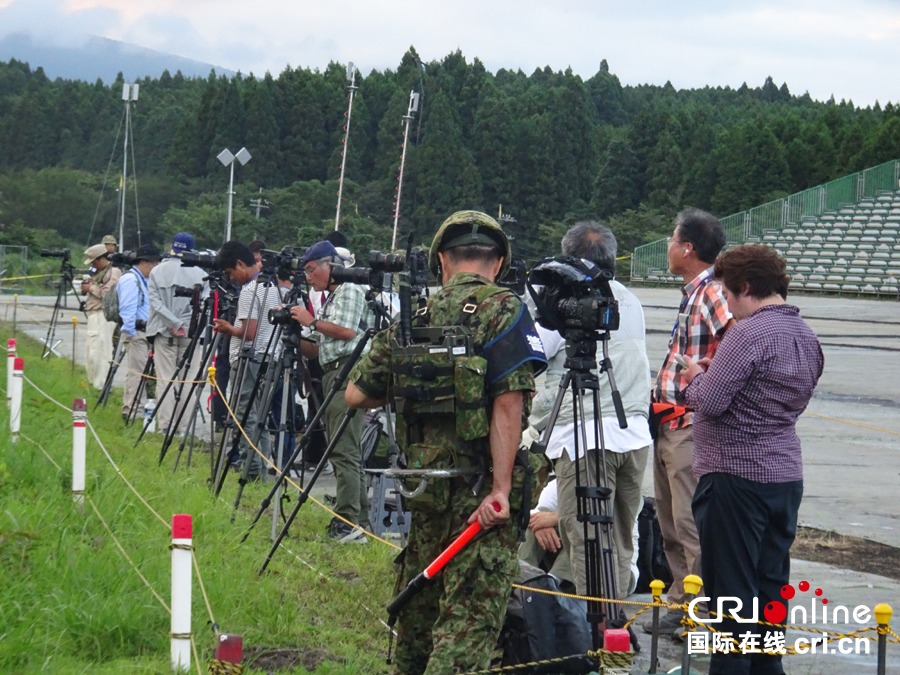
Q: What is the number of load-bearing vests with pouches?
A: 1